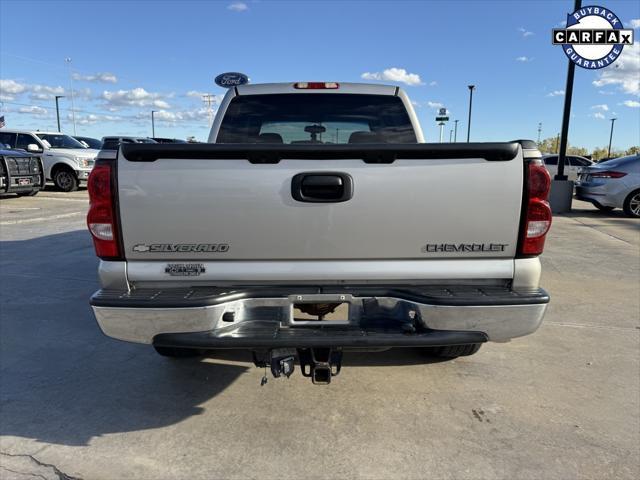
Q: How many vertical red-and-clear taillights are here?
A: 2